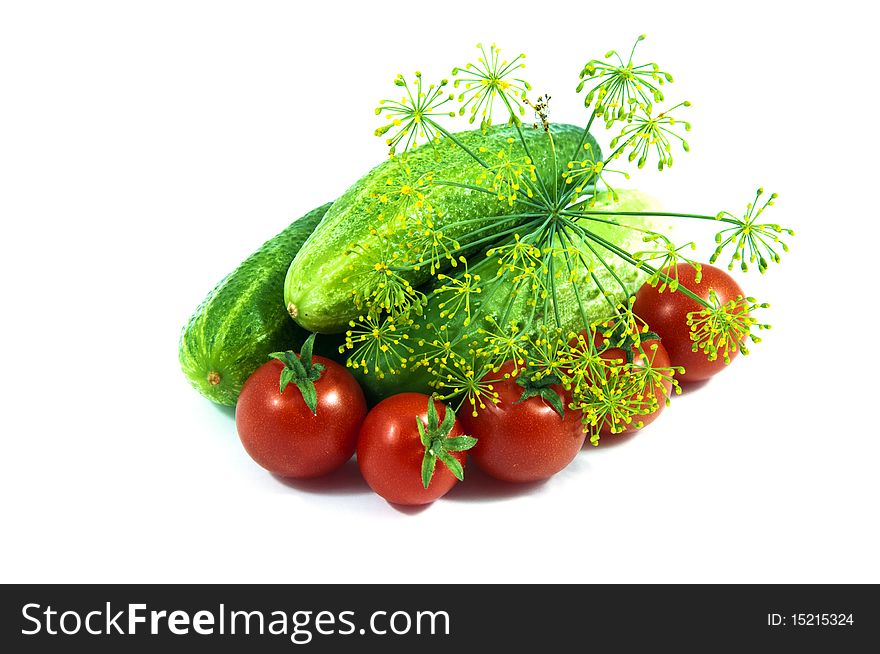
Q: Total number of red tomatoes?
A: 5